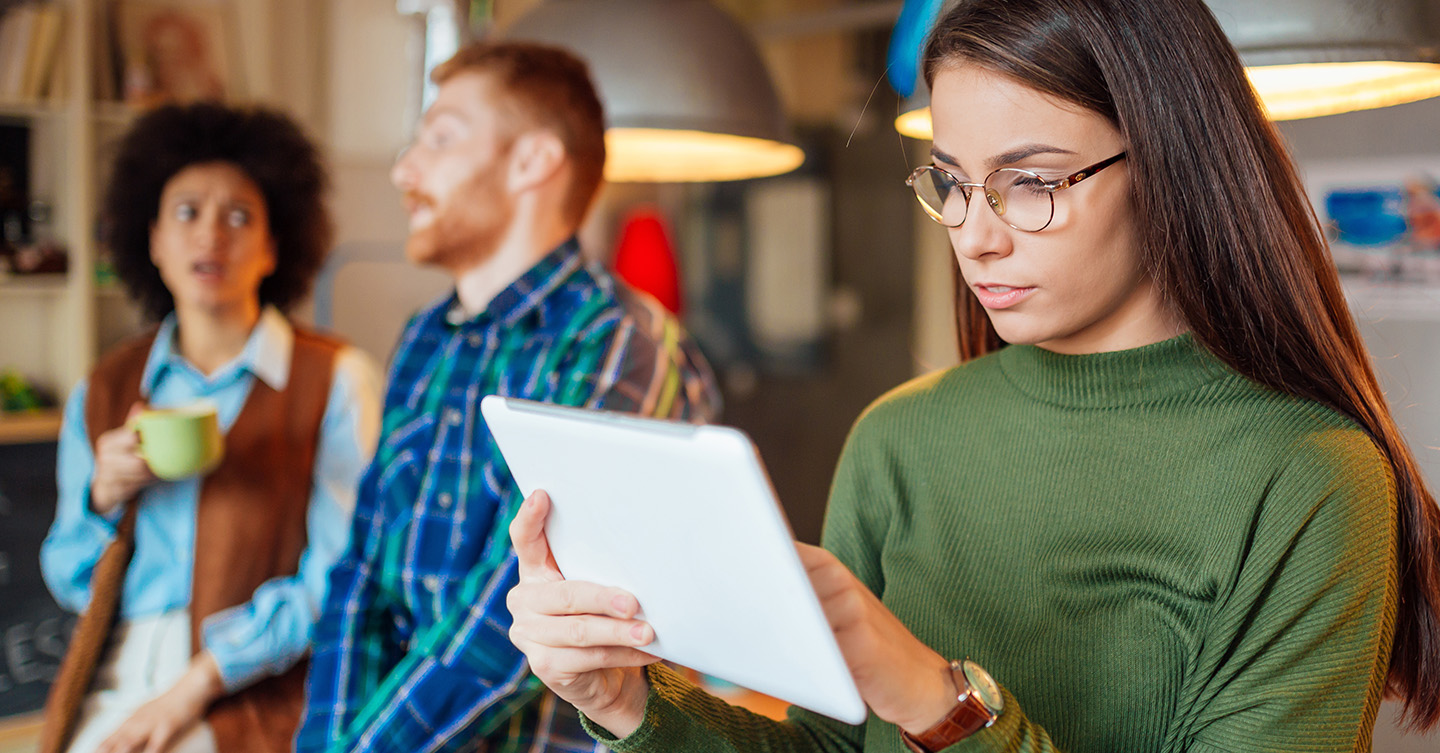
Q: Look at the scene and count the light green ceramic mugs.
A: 1